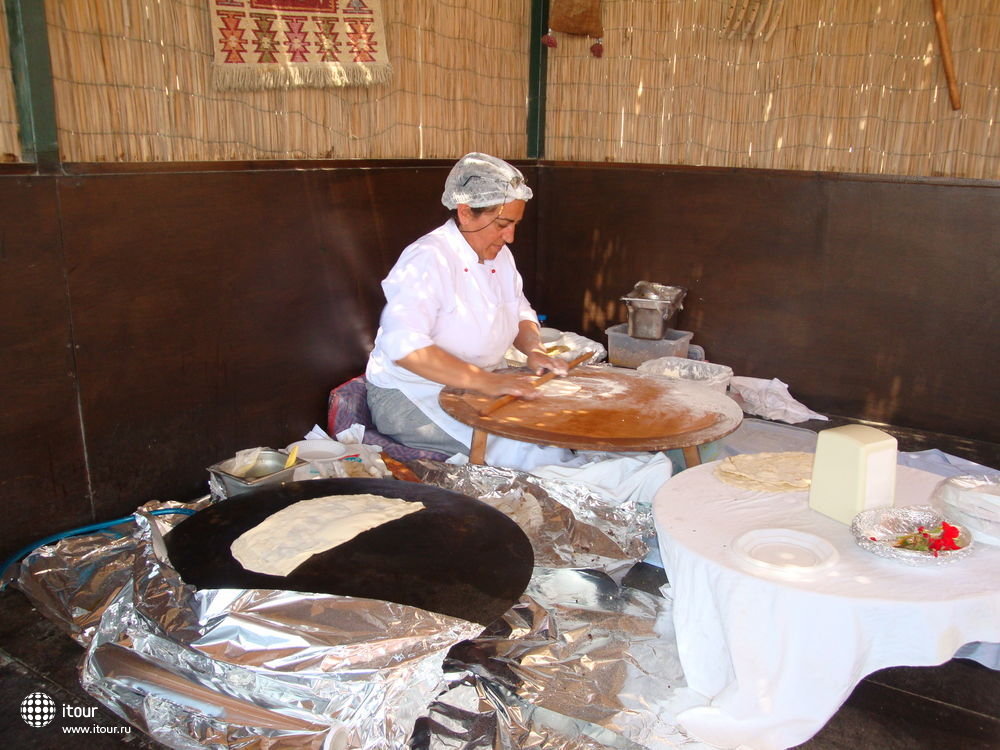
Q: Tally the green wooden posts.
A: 2